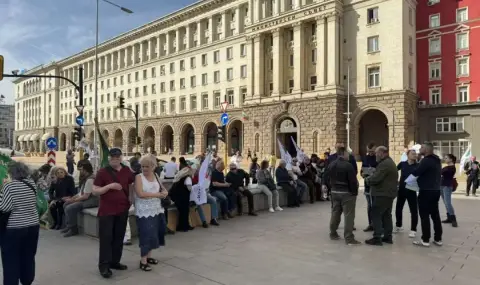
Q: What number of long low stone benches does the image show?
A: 1